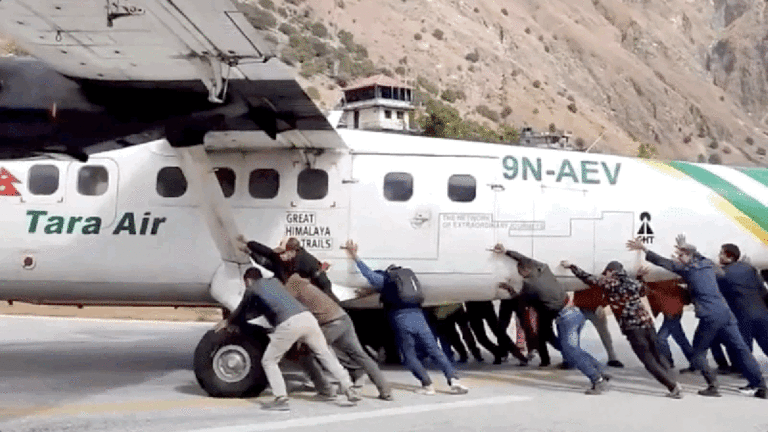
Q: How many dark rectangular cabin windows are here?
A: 8